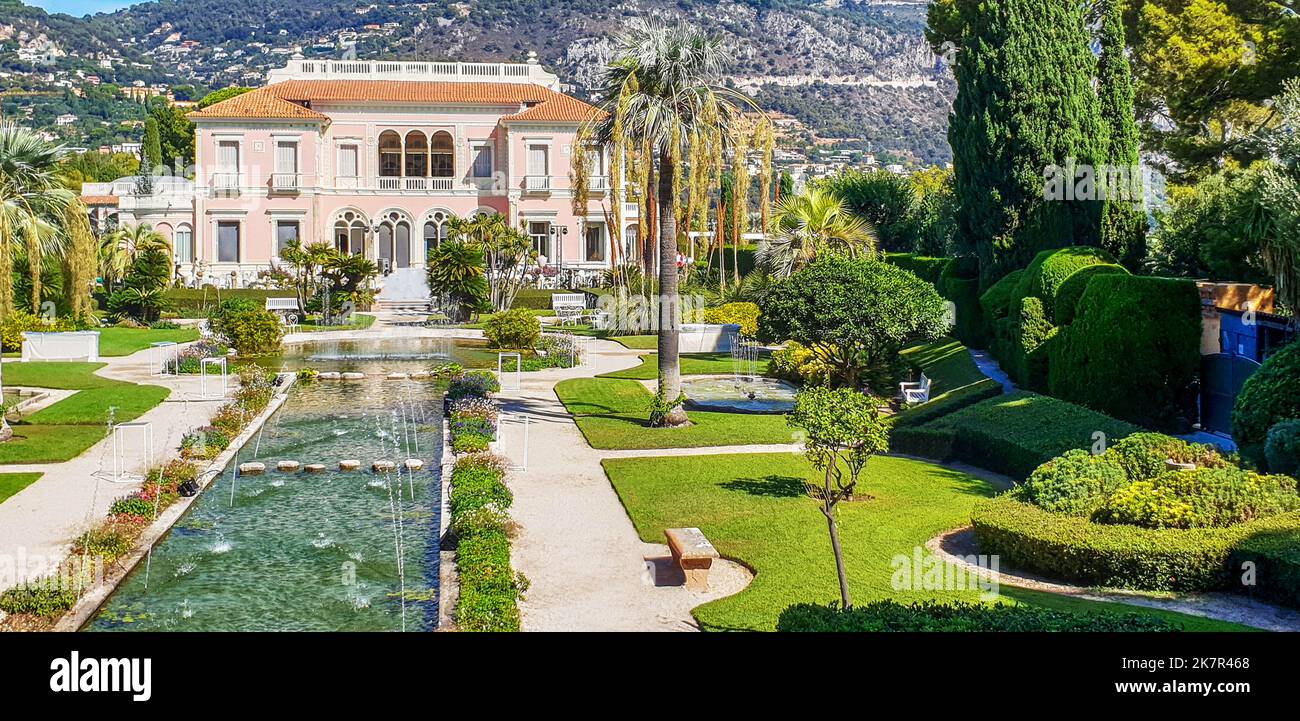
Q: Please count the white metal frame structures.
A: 6